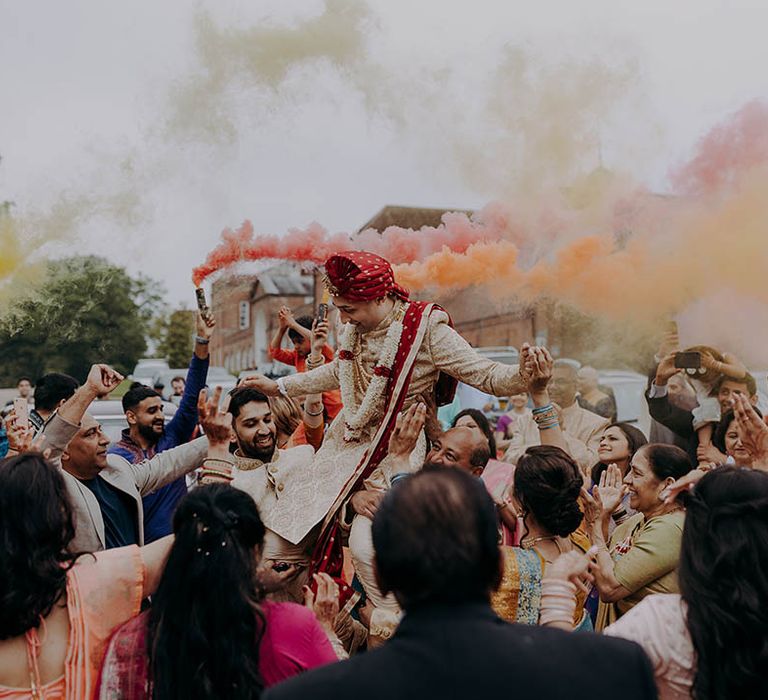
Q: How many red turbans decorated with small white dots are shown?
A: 1